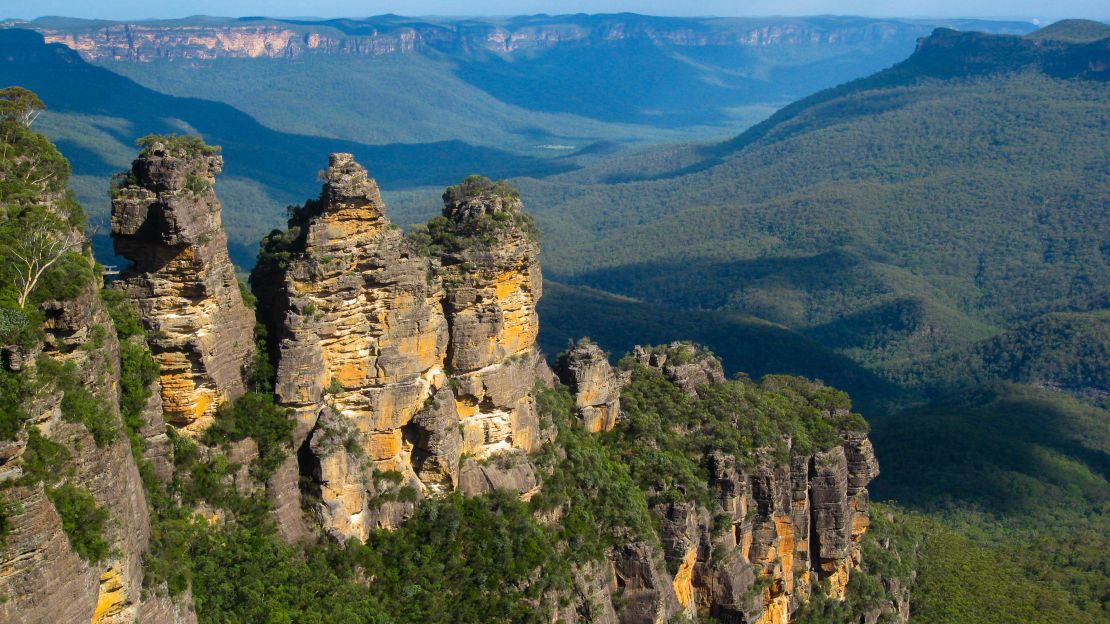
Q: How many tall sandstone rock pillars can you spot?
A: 3